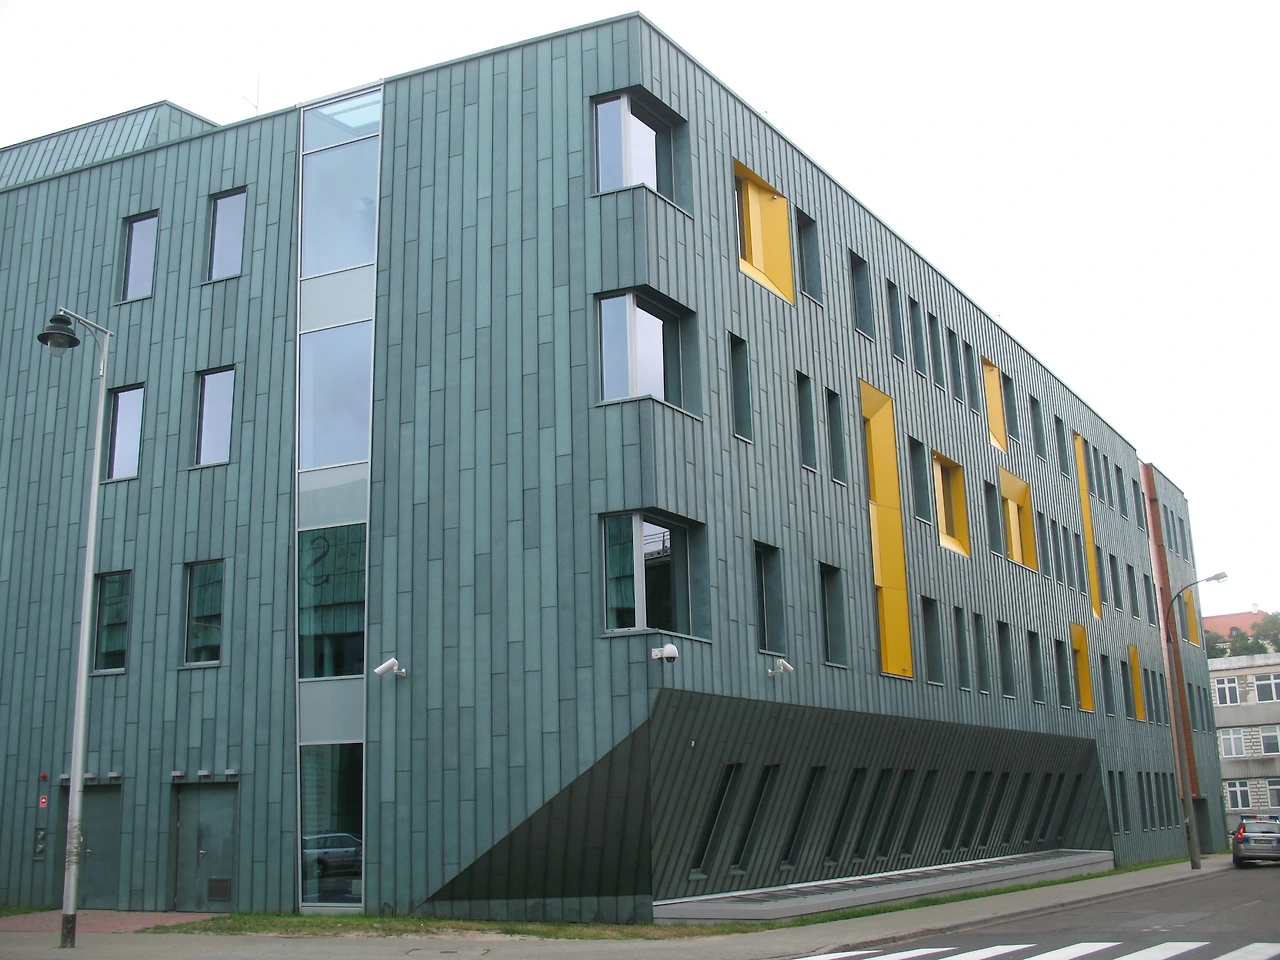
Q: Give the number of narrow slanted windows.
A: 14